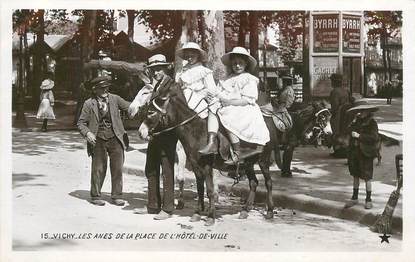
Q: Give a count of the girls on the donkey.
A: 2